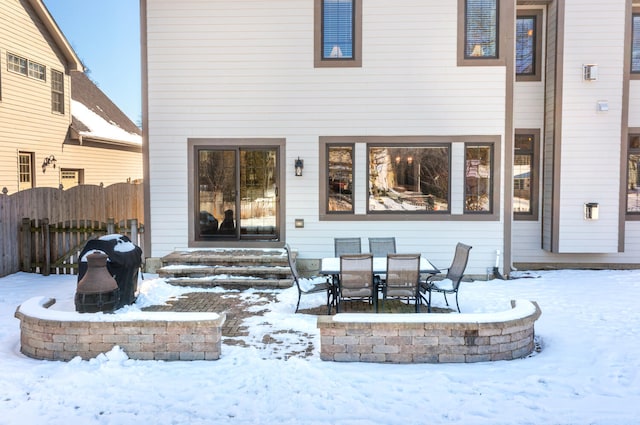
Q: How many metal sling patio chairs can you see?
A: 6